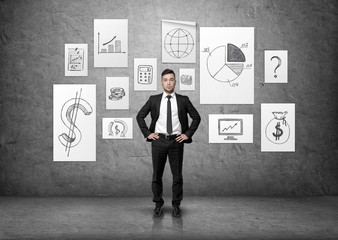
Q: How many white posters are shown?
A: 12